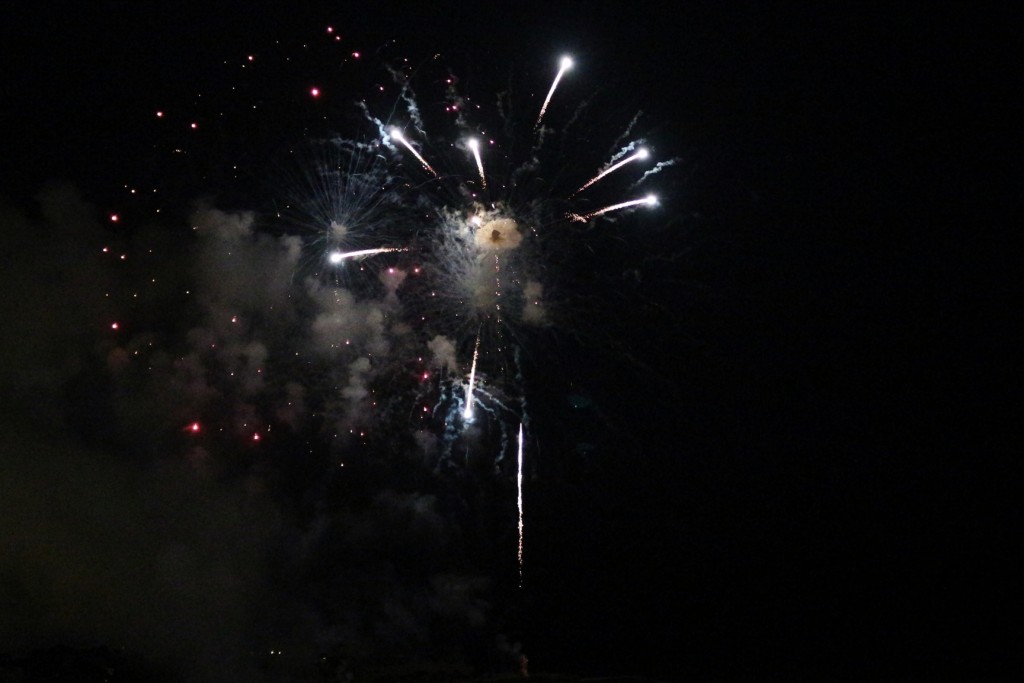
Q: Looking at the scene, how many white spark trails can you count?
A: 8